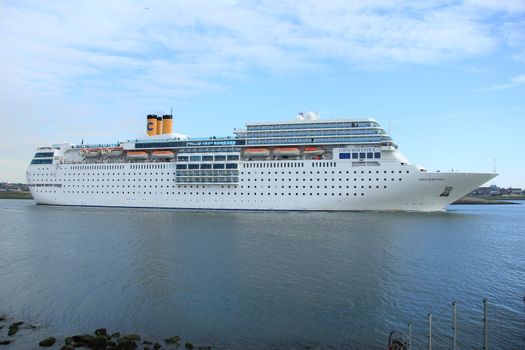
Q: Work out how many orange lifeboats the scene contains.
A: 7